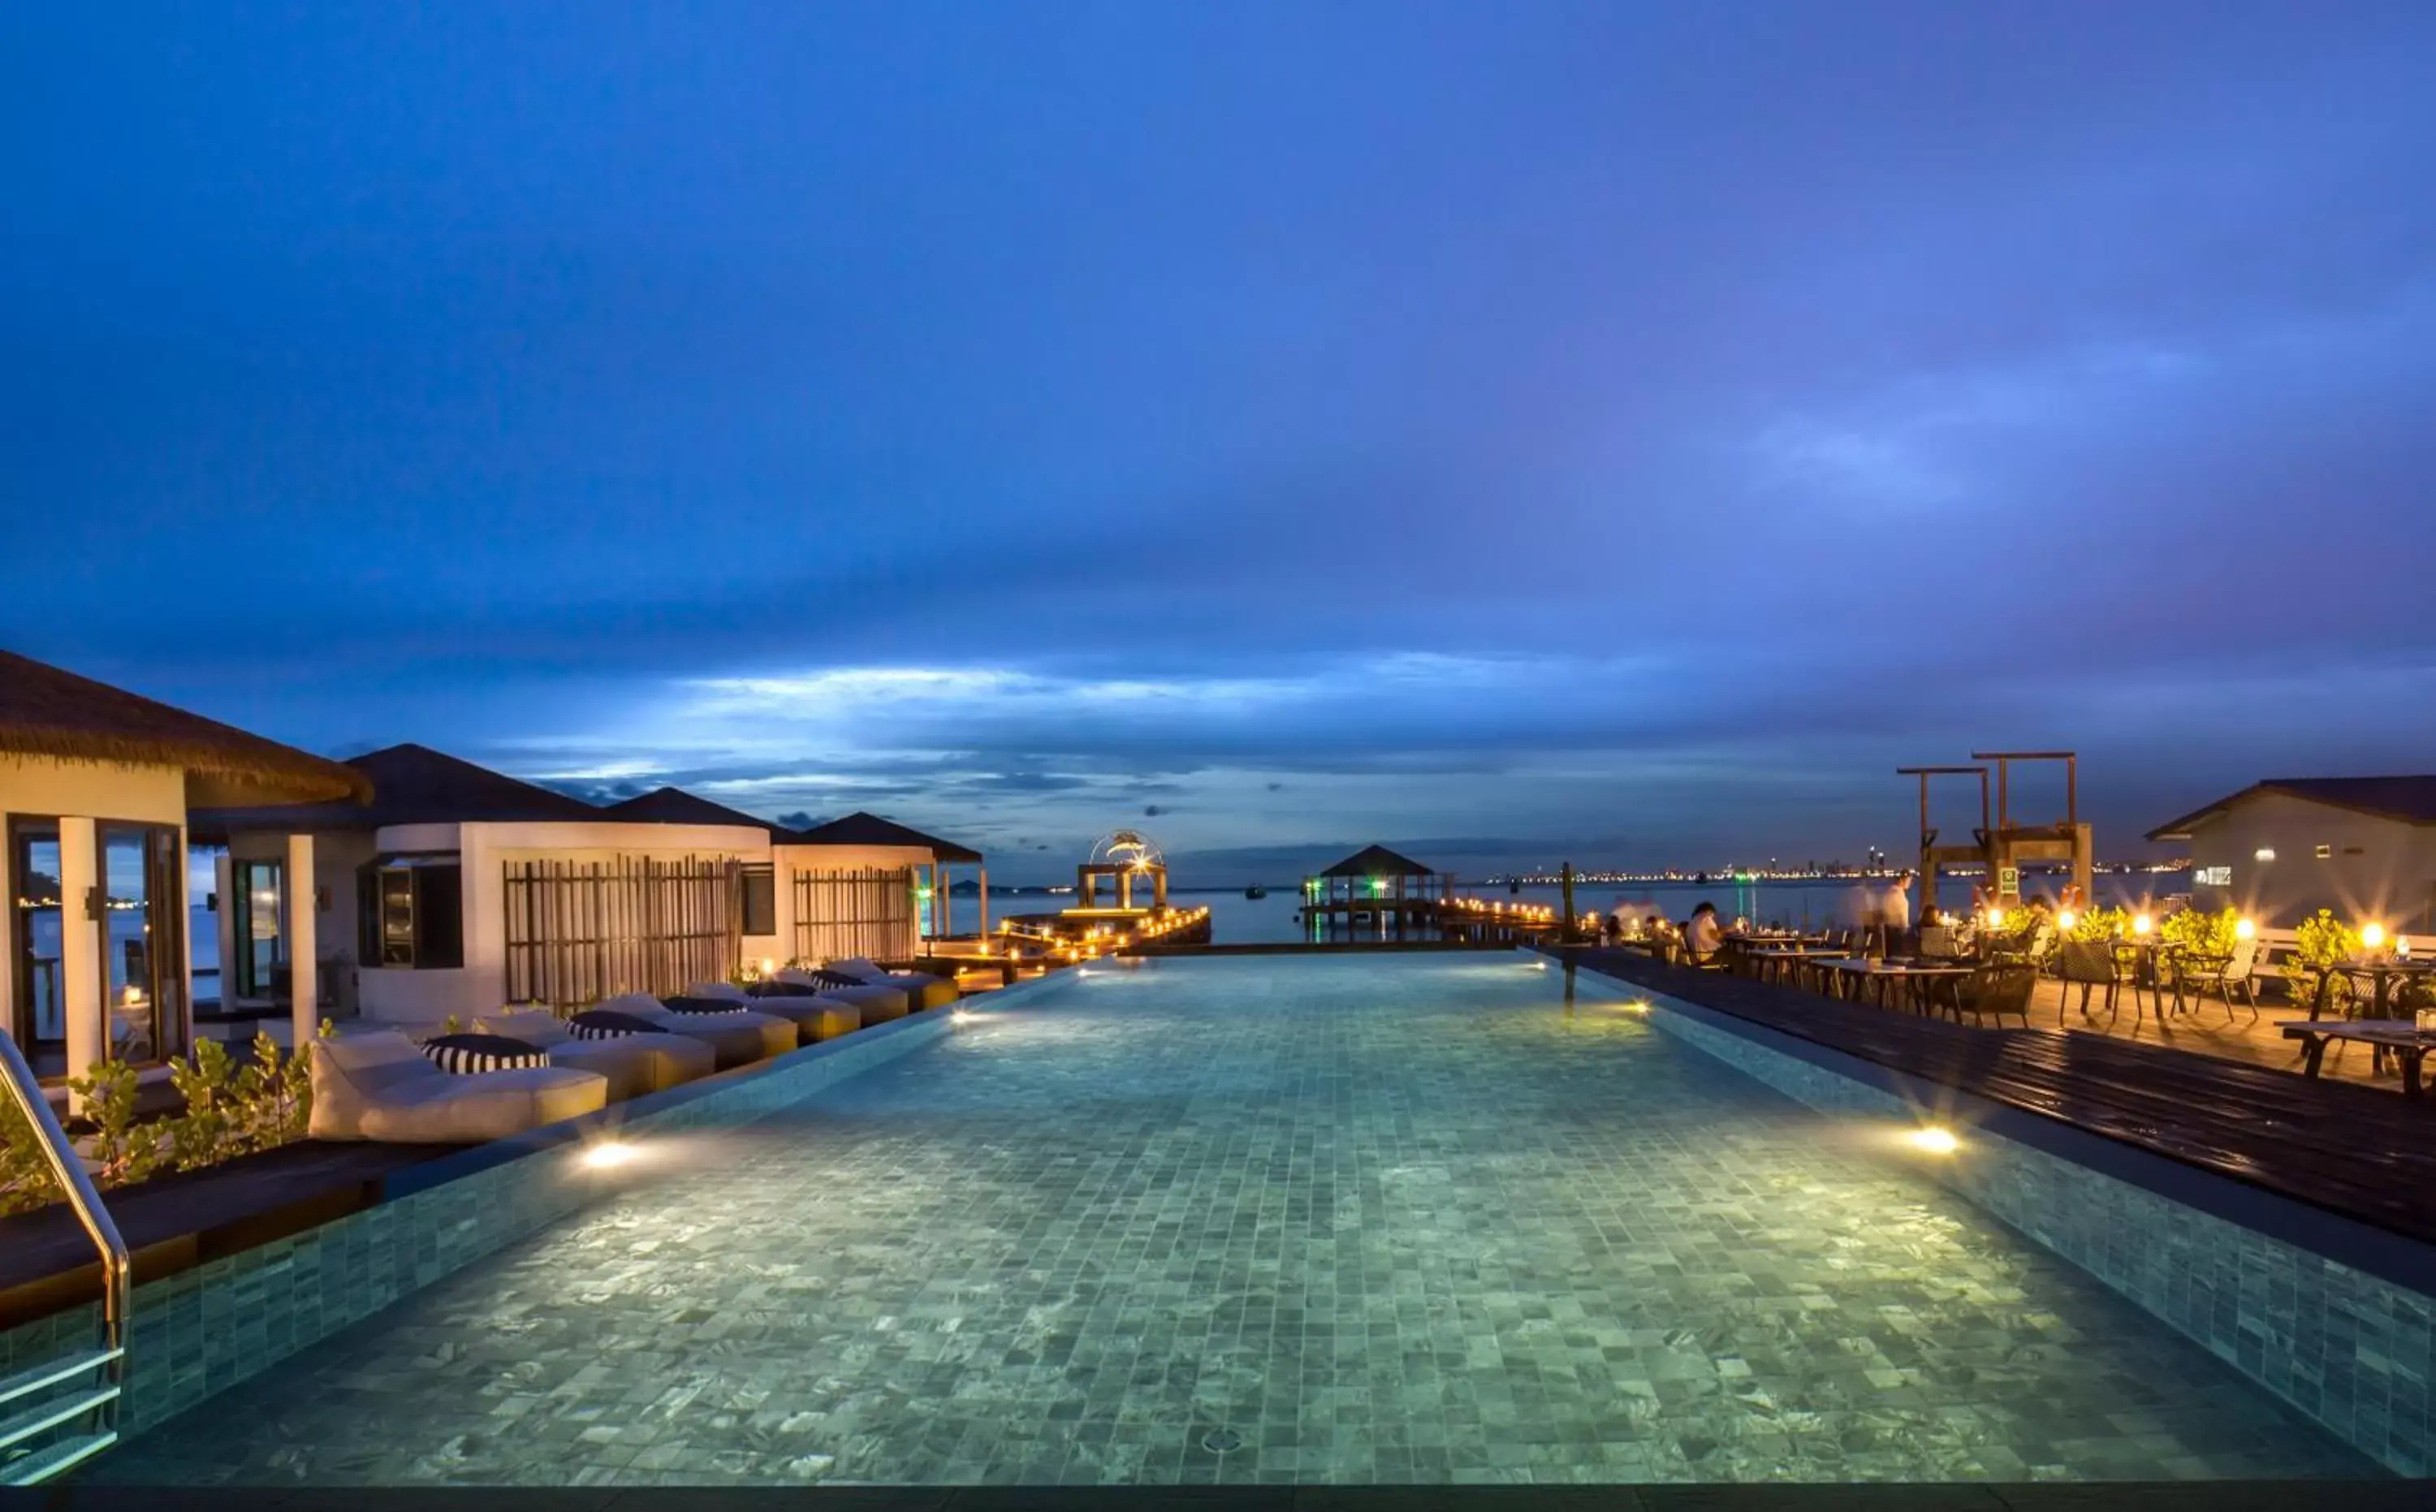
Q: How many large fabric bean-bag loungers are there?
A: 6